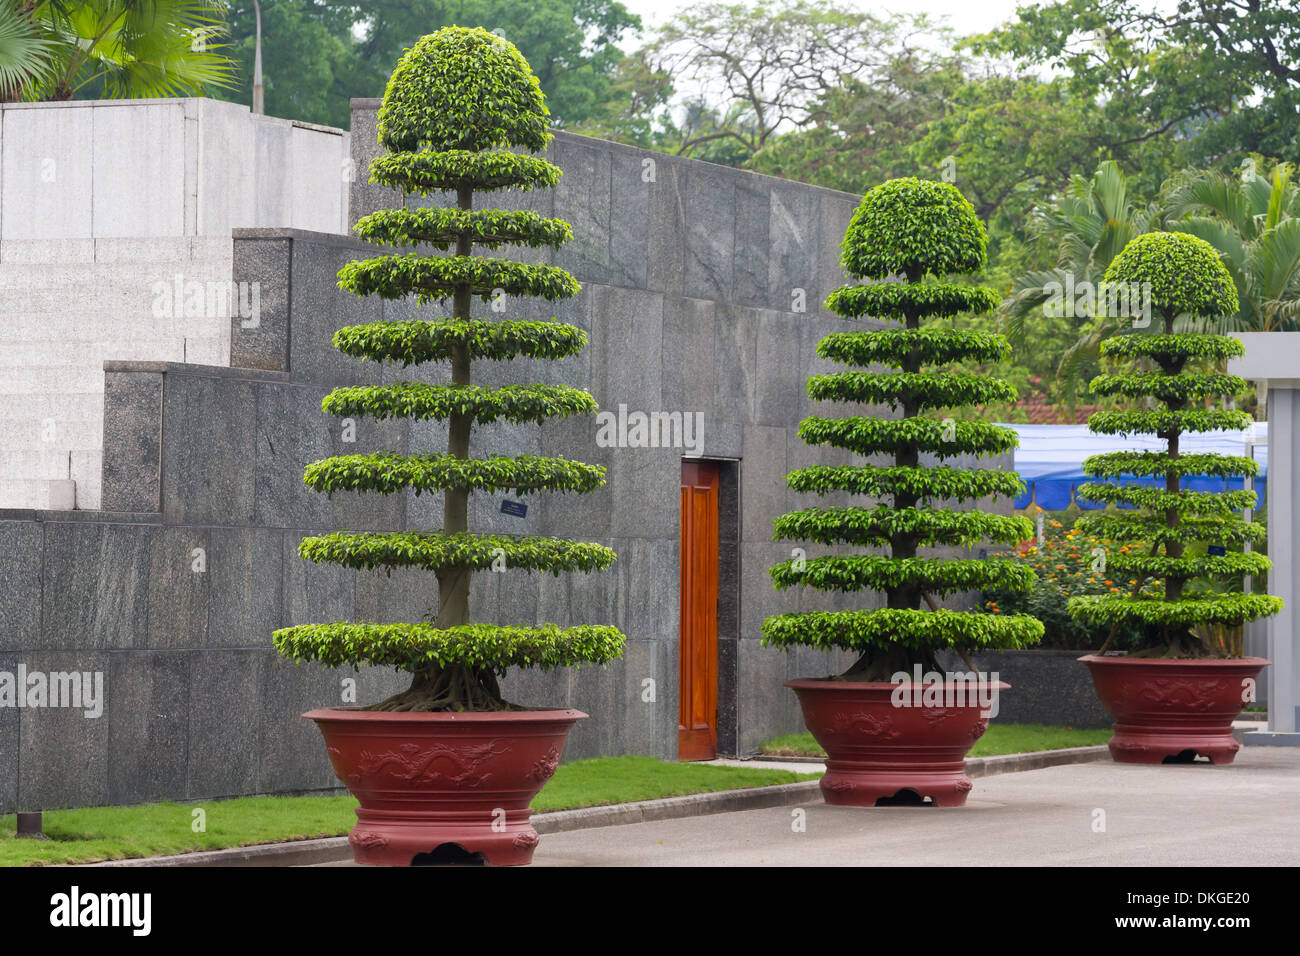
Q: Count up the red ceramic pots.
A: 3